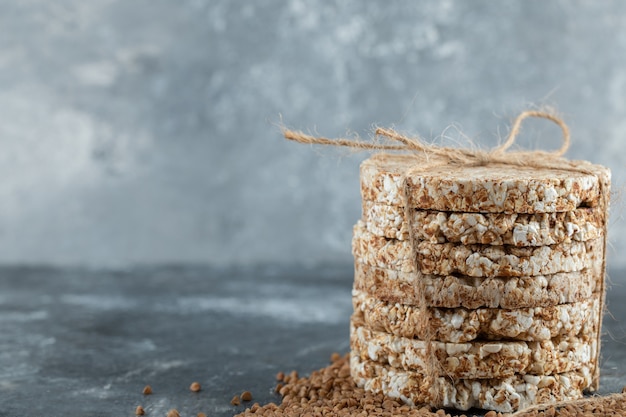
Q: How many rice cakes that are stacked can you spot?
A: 7